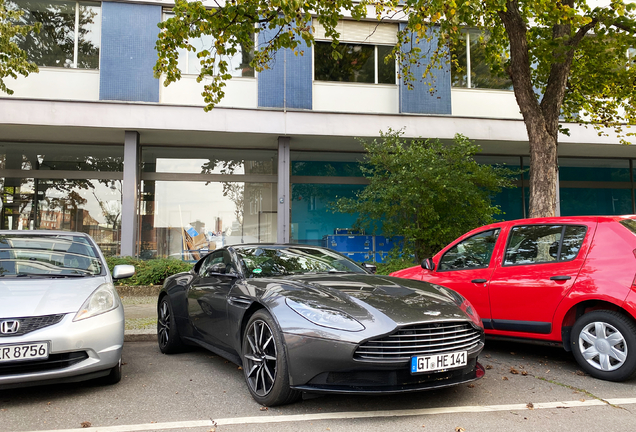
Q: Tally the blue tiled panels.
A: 3